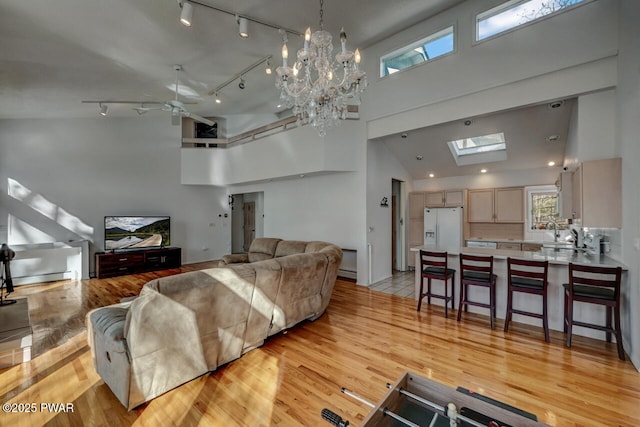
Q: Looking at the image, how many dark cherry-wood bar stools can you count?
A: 4